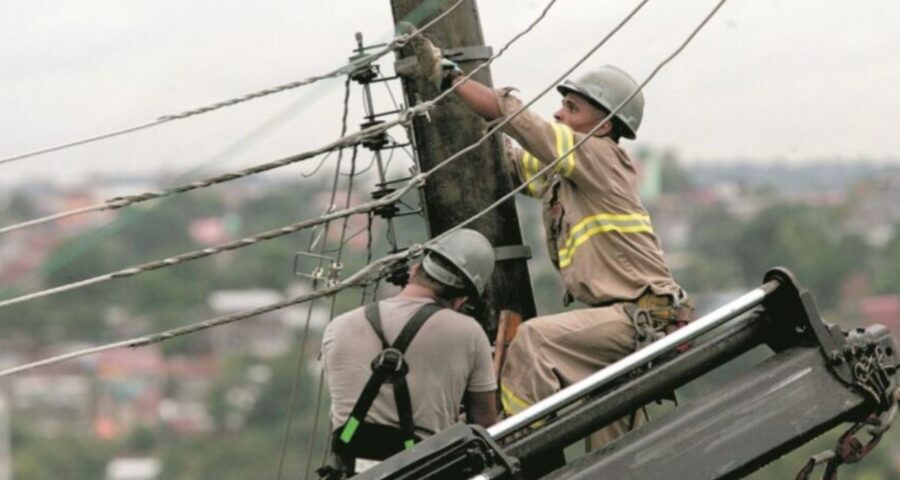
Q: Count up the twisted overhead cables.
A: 4